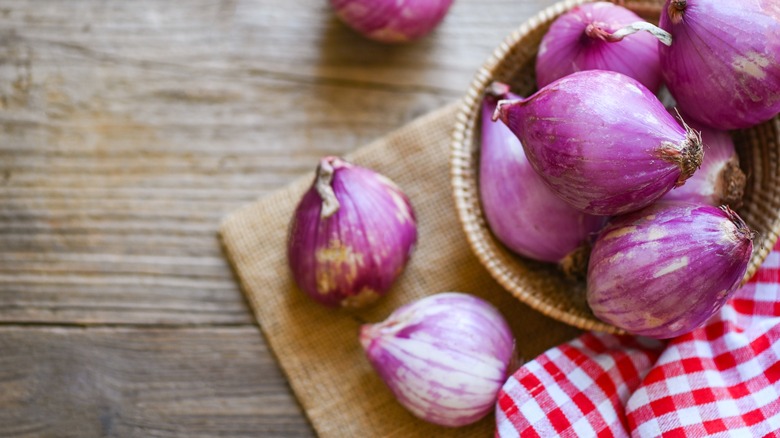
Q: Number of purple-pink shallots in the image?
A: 9